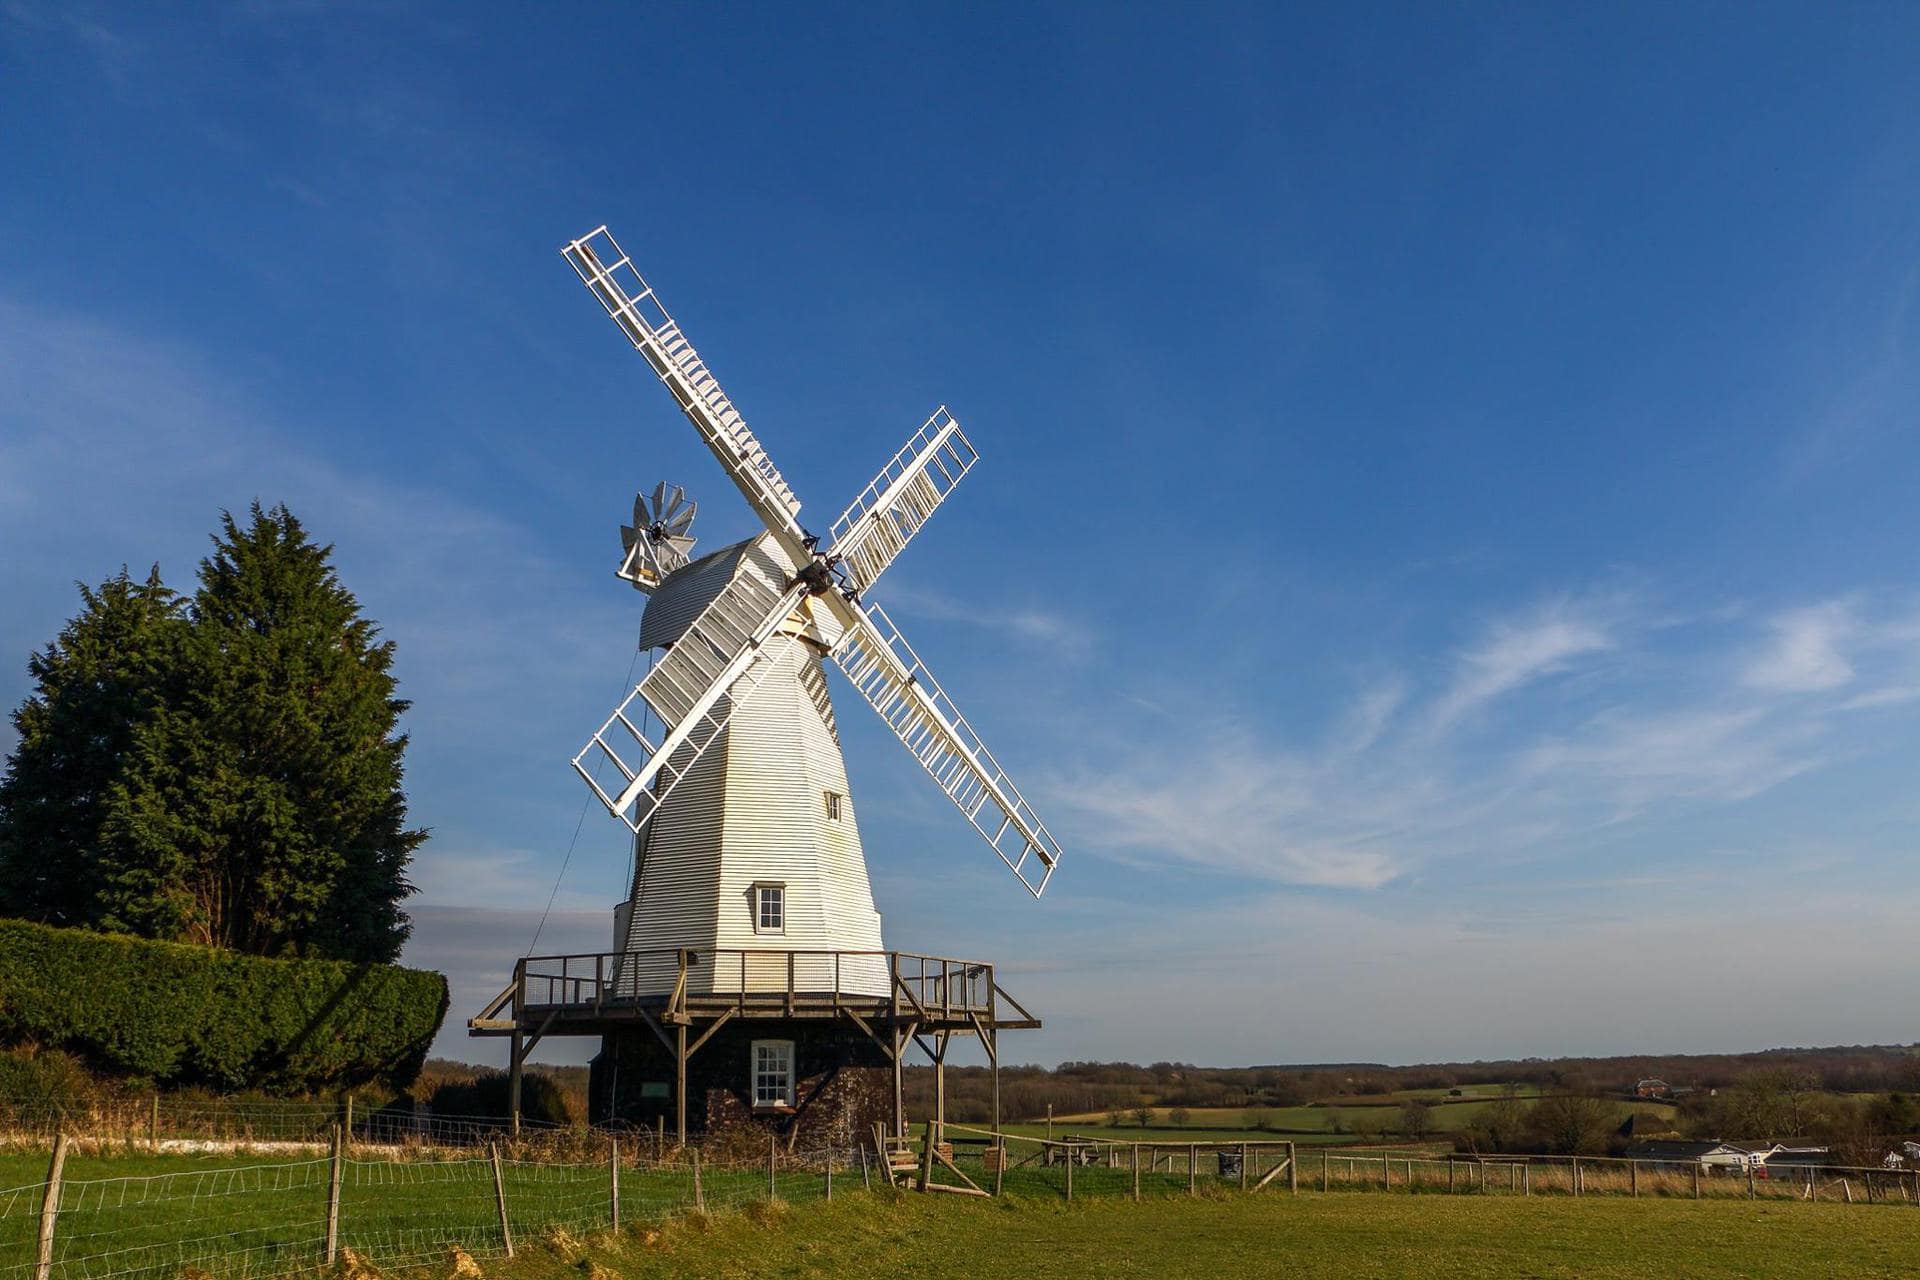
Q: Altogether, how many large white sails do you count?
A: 4